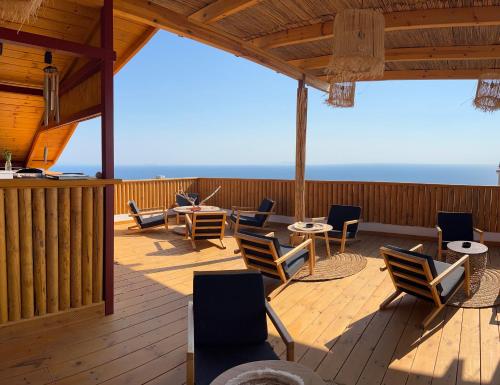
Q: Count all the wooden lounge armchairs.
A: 9